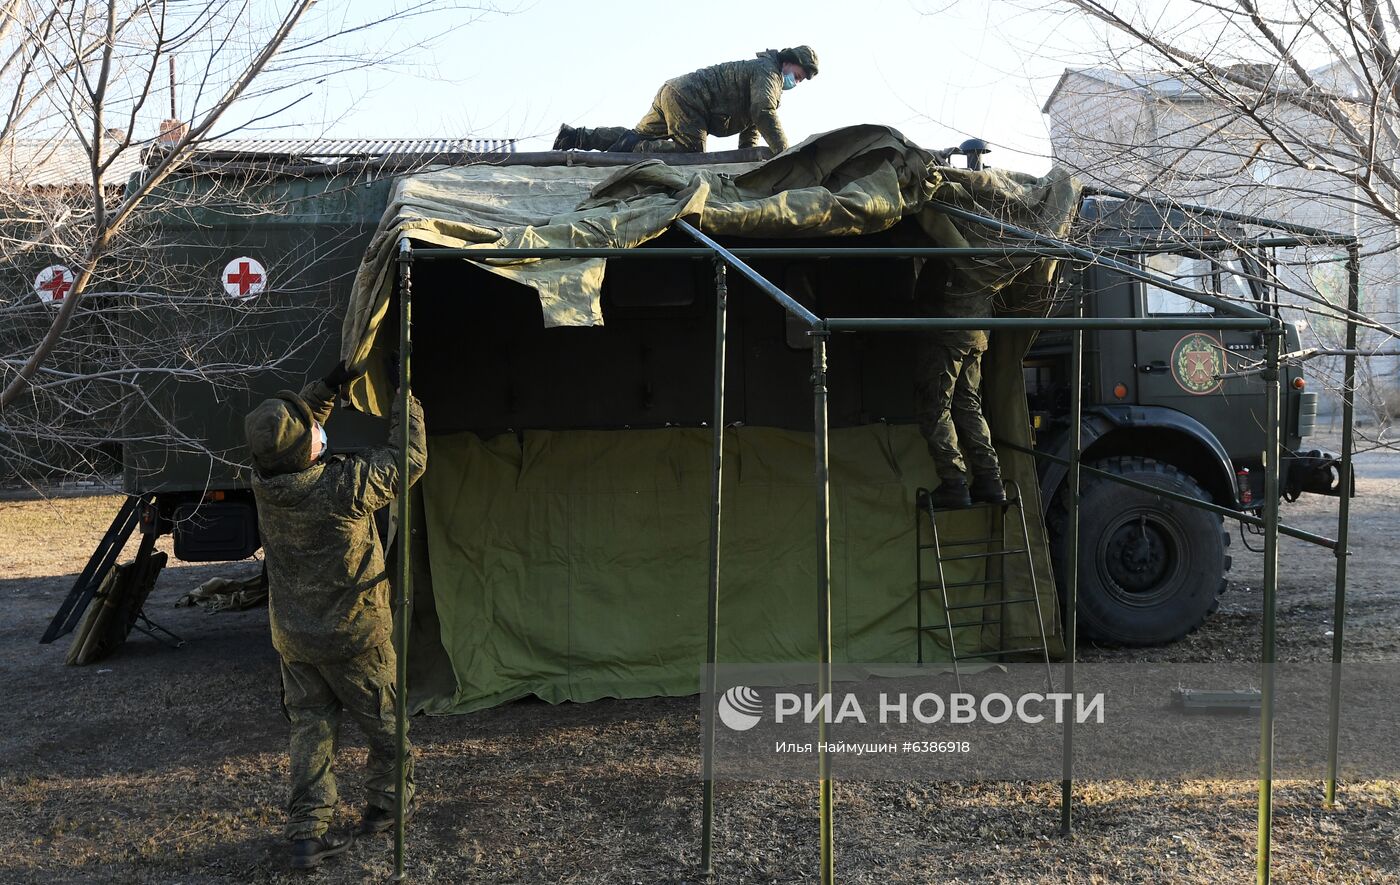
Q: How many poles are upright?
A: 6